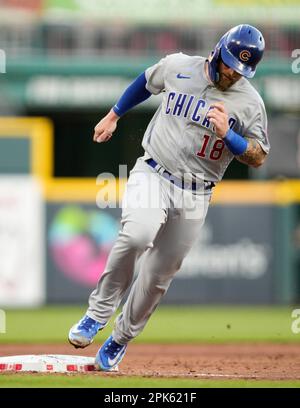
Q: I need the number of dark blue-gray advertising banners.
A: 1